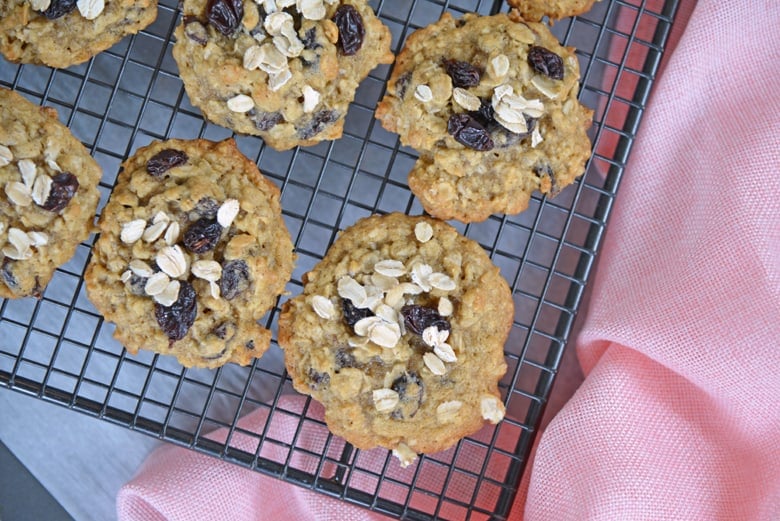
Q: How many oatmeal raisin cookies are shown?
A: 7